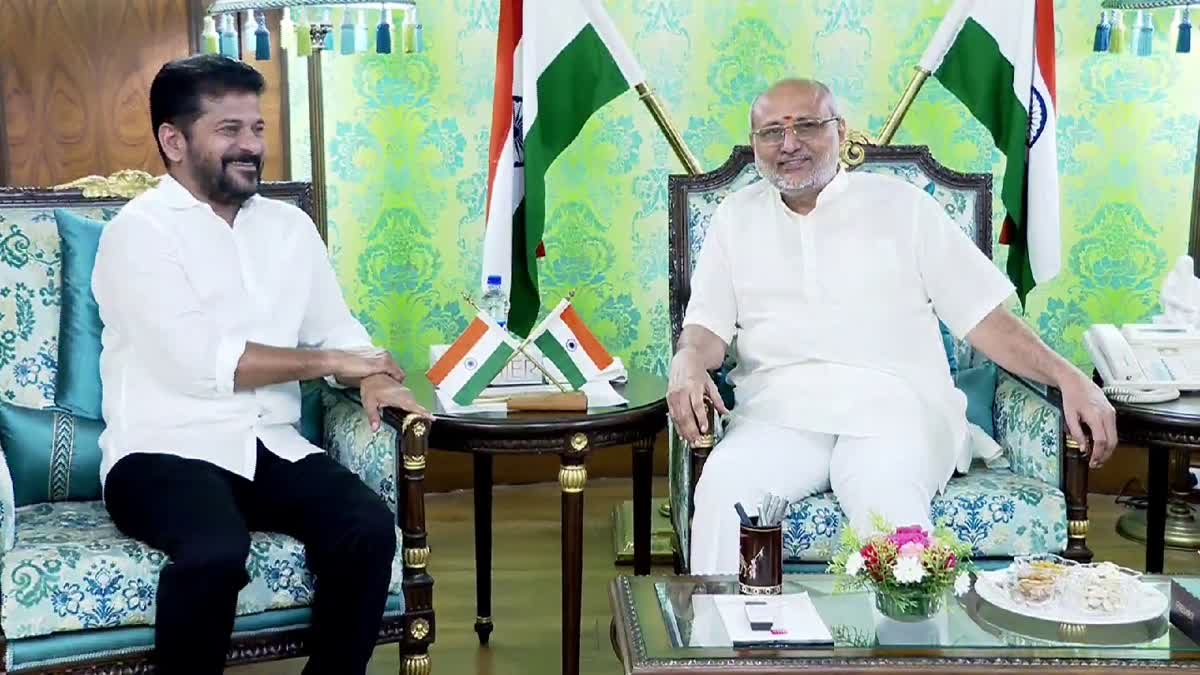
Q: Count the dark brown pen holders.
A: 1